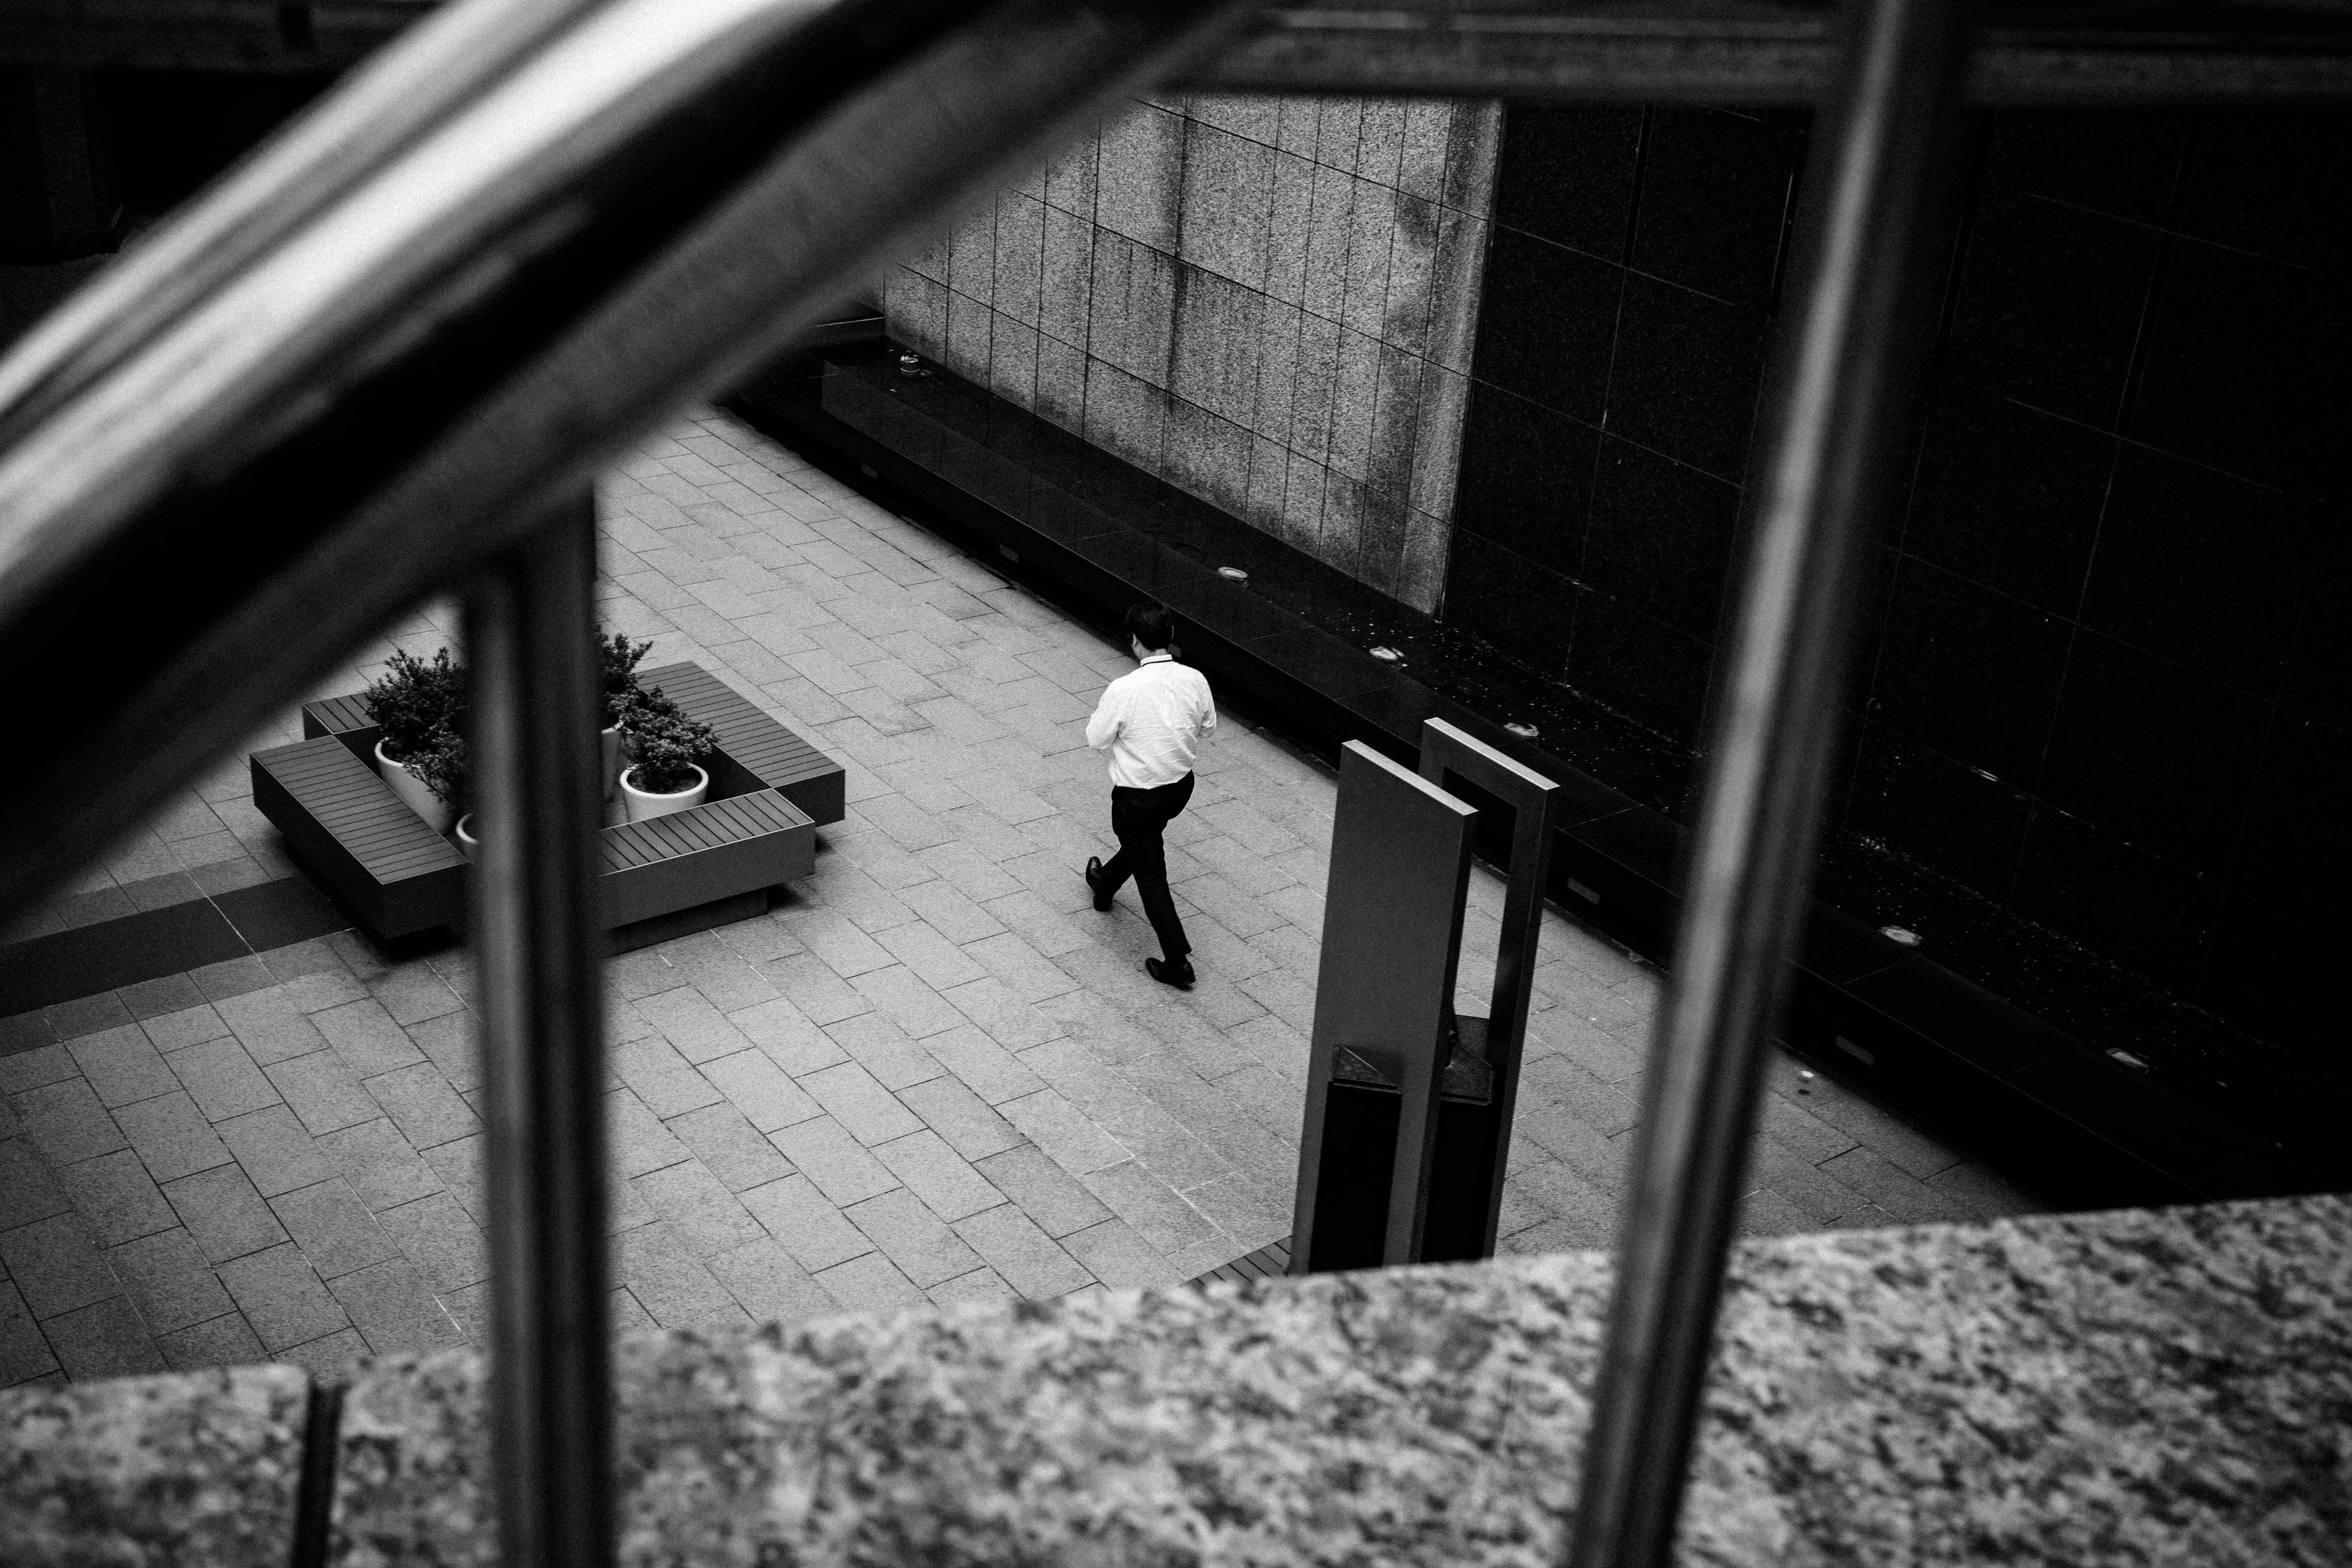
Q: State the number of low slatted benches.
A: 4